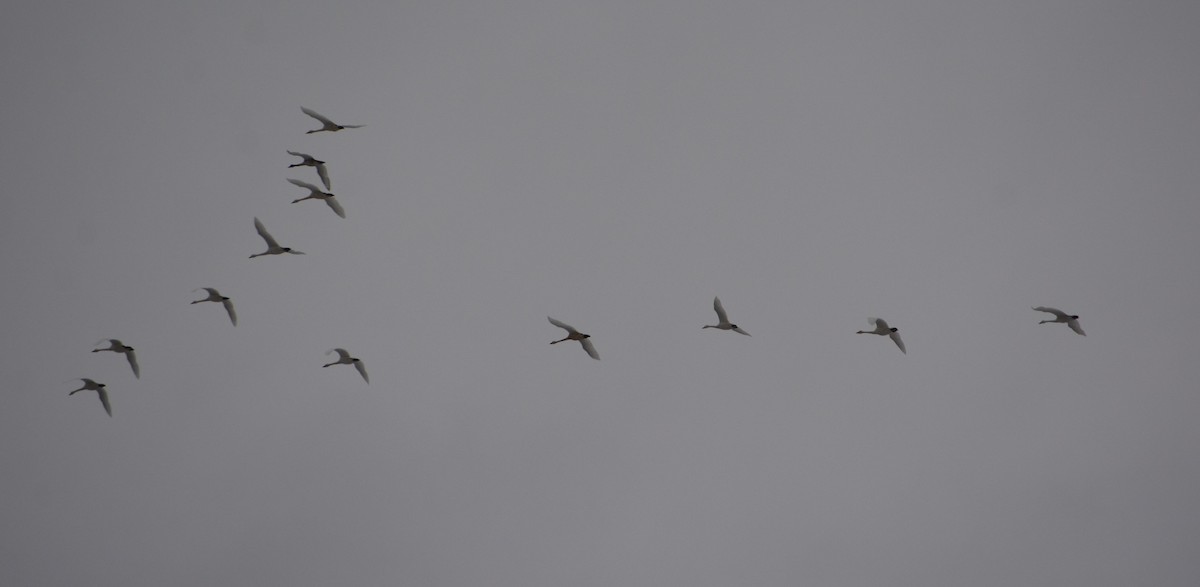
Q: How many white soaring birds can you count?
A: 12